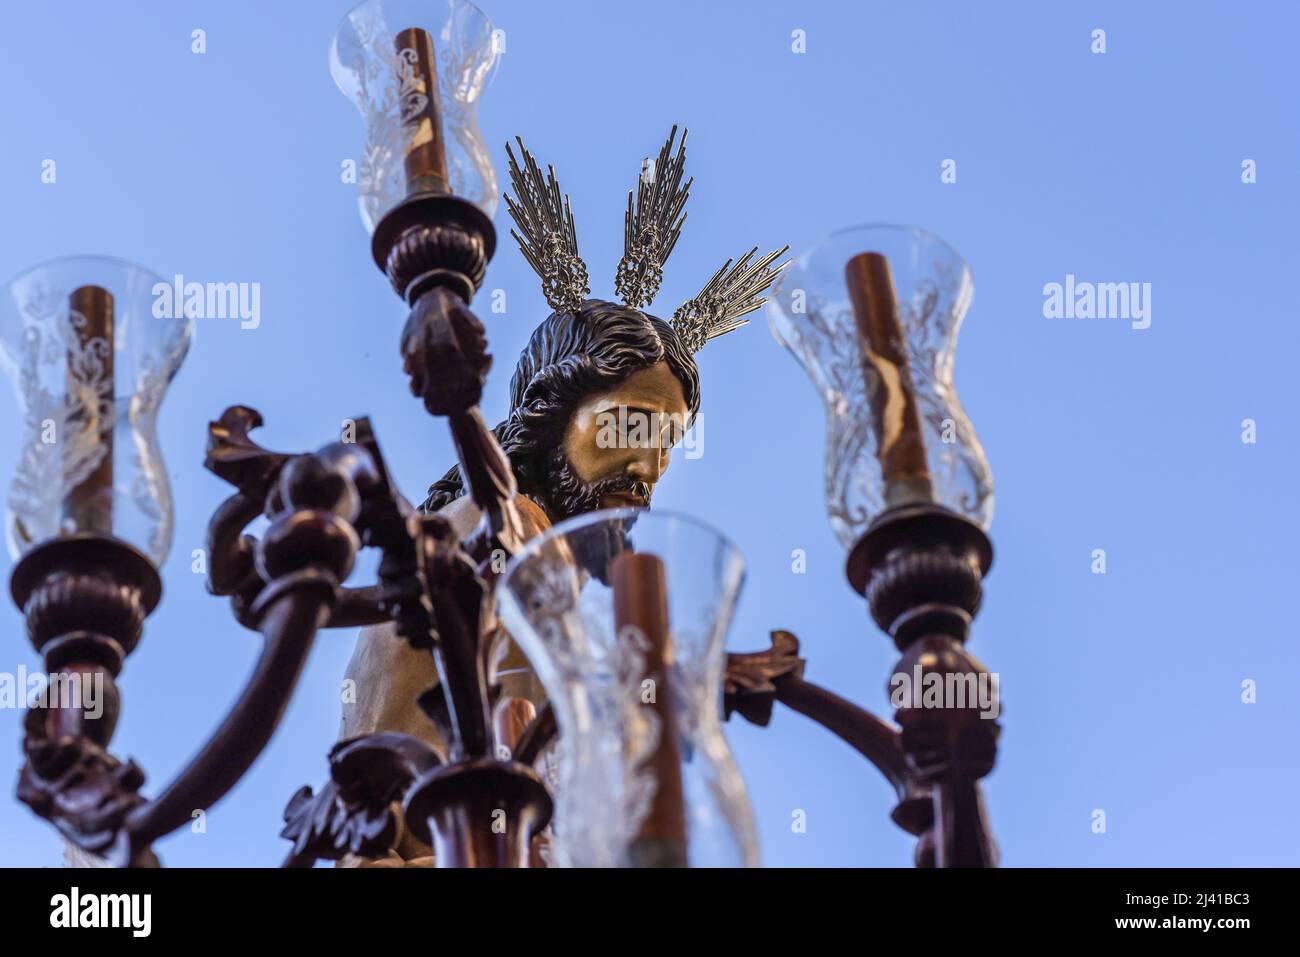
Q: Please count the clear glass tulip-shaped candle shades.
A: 4